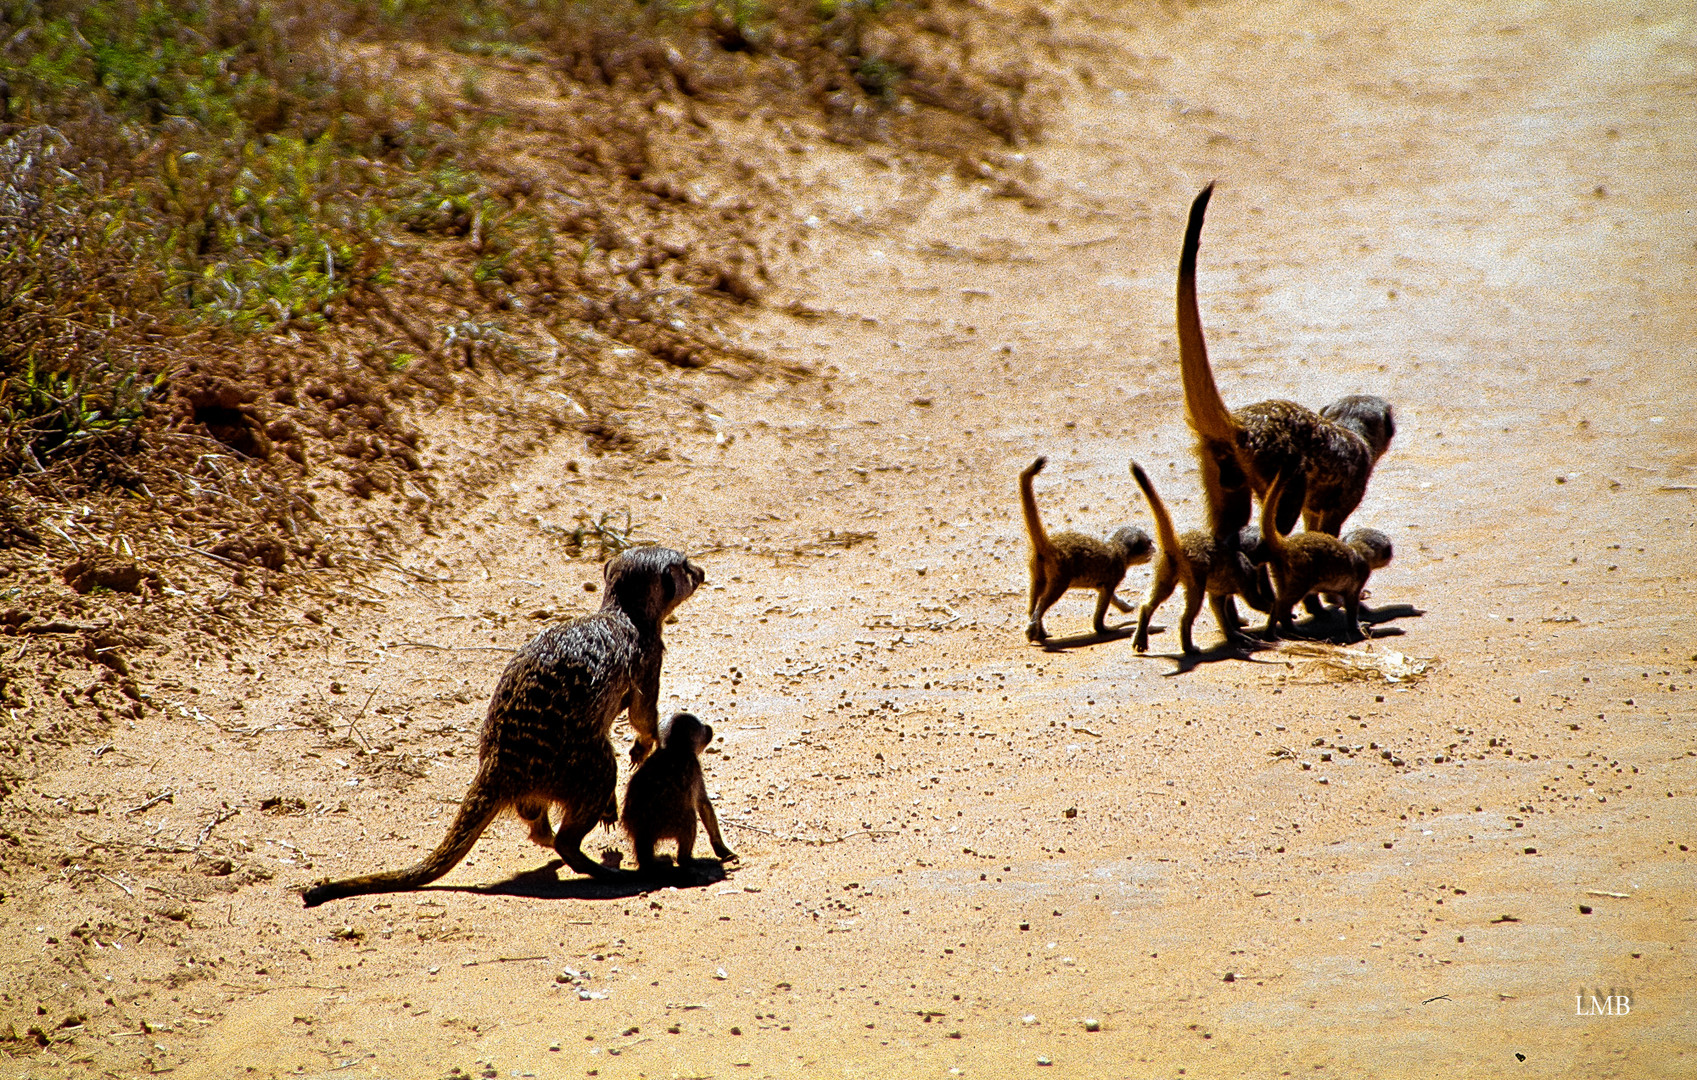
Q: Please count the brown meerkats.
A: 6